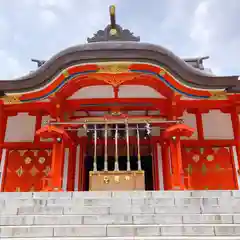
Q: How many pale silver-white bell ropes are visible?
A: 5